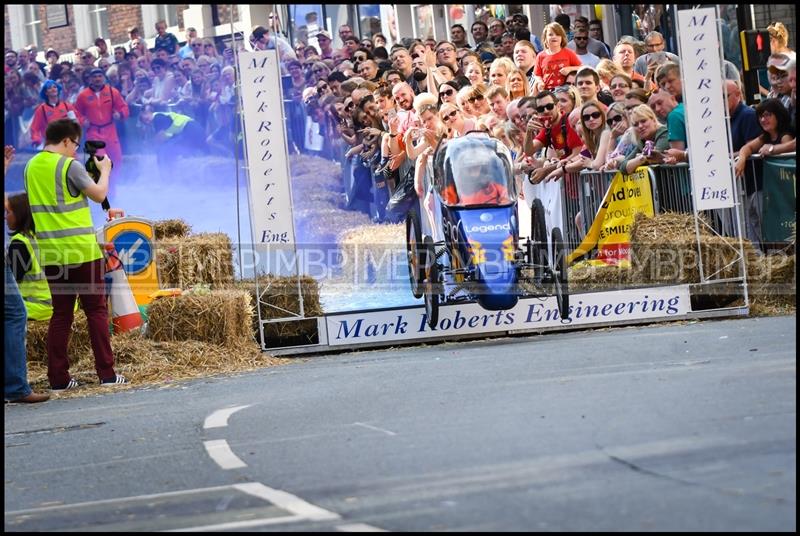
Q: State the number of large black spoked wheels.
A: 4